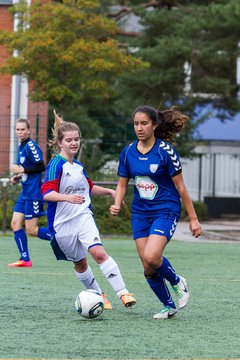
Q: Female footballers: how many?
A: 3